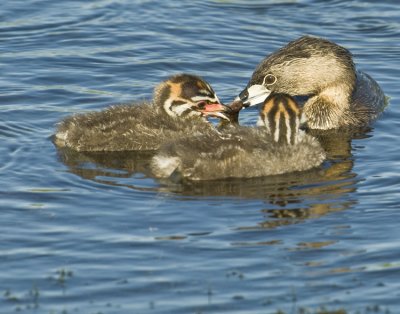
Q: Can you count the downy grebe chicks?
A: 2